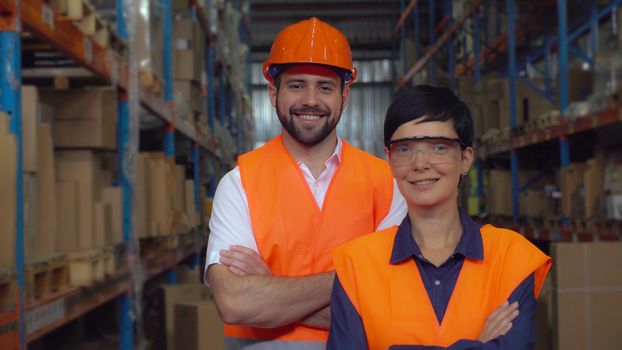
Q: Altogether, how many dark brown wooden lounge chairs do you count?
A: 0